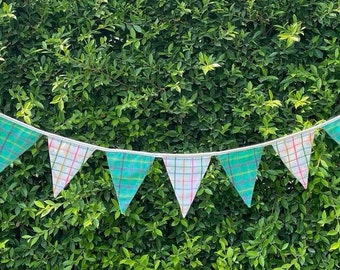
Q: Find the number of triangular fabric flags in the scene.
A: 7